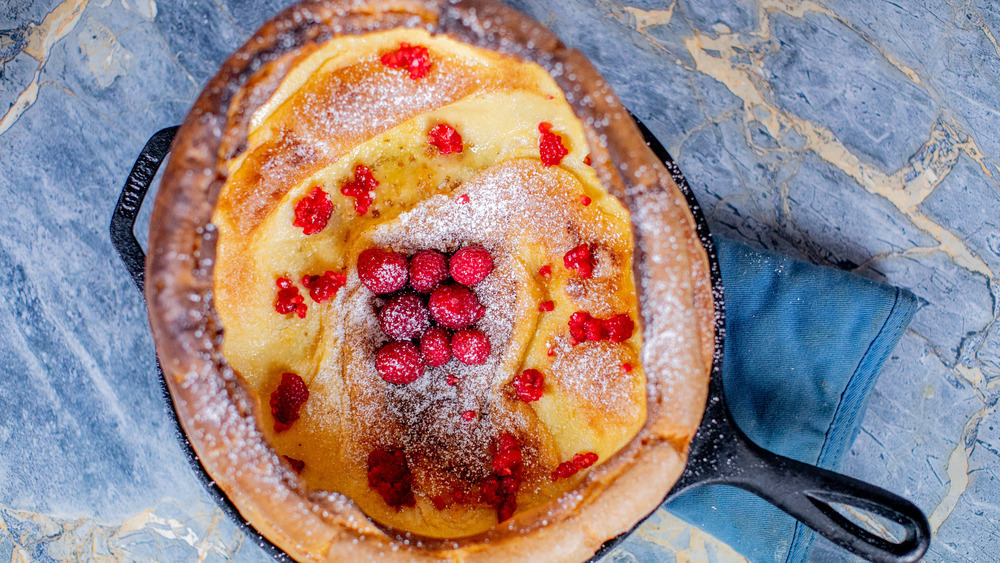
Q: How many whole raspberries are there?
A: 8